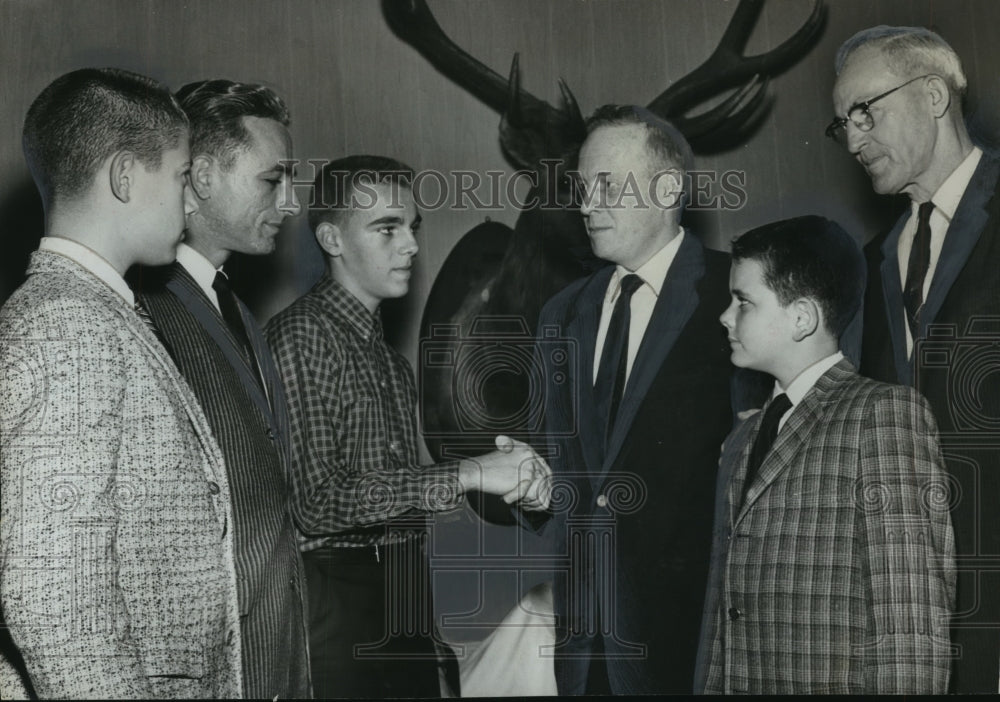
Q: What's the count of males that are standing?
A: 6